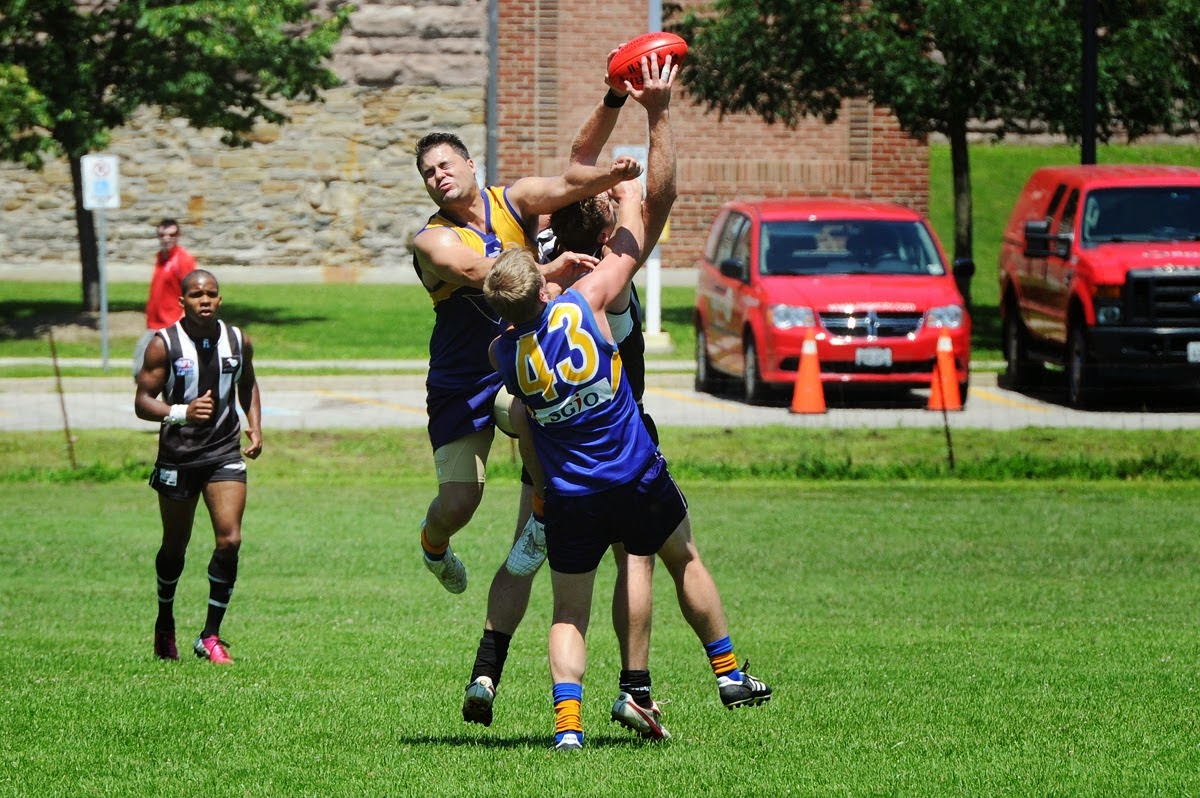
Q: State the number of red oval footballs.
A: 1